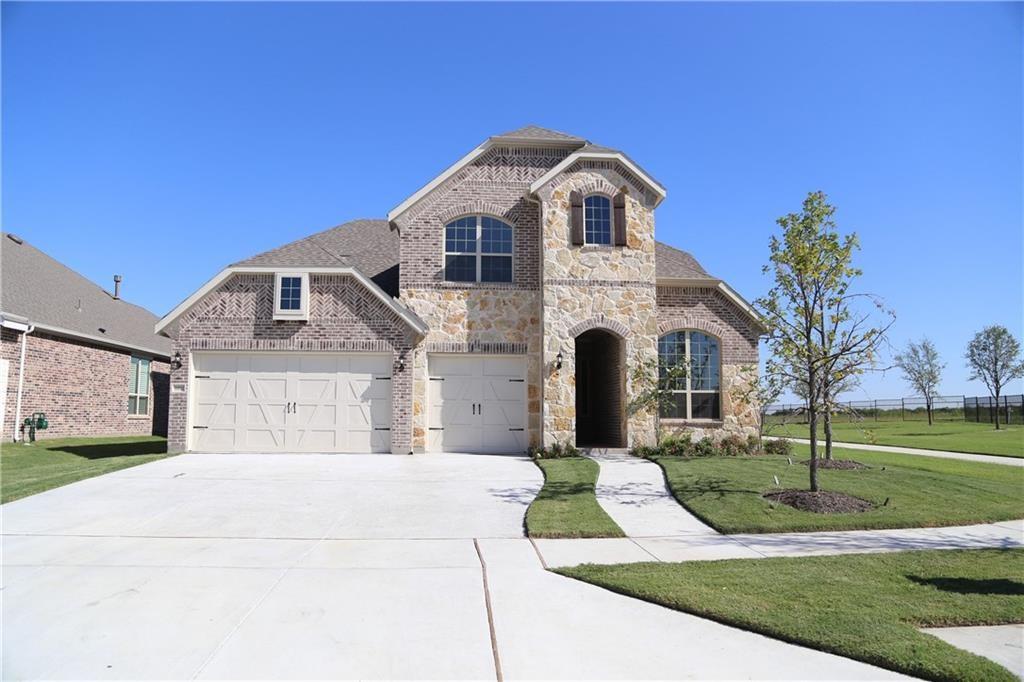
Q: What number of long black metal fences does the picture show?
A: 1